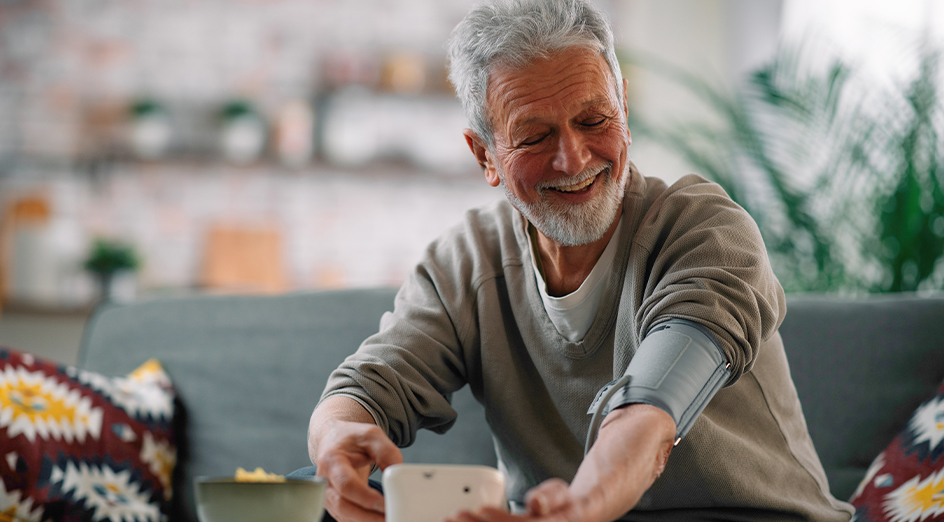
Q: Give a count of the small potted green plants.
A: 3